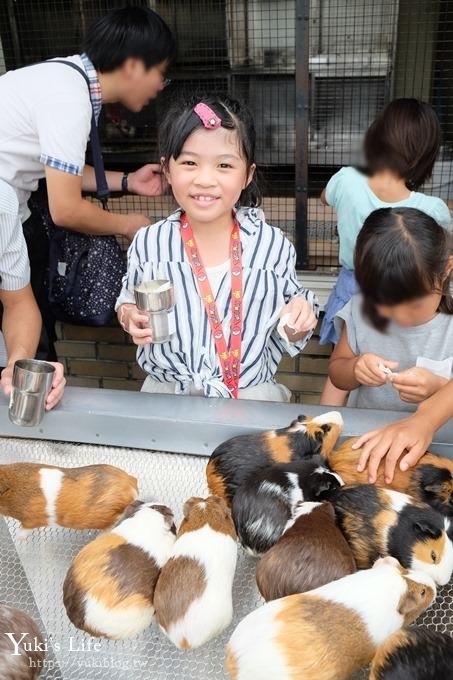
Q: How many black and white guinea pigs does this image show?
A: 1